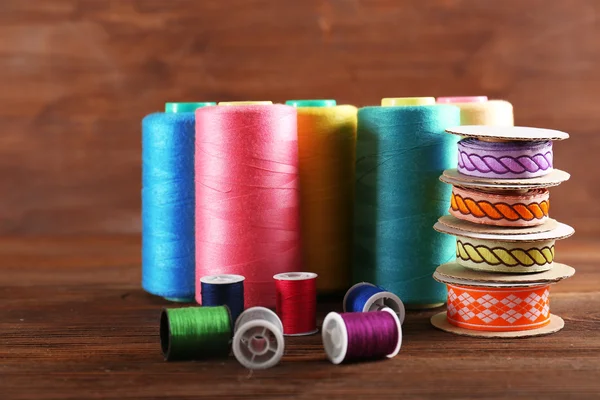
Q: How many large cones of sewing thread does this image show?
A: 5